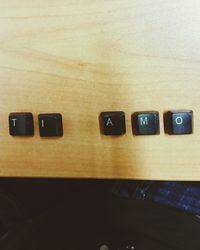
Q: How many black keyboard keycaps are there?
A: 5